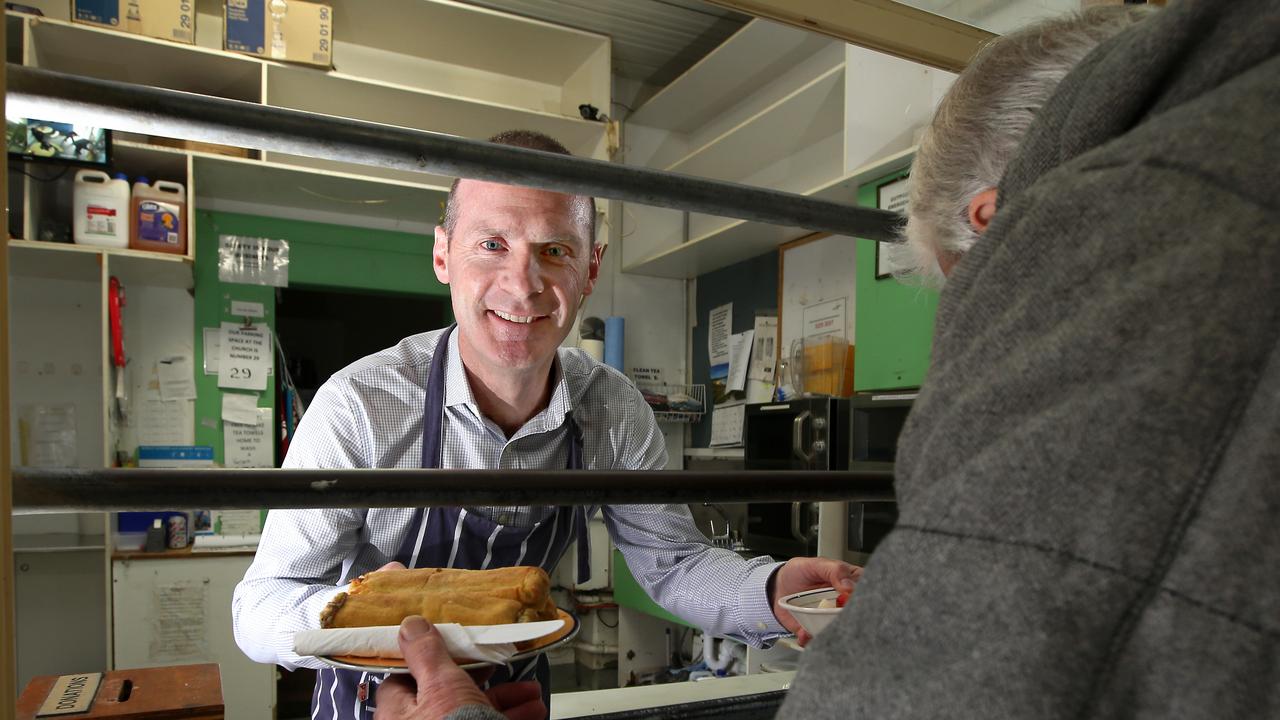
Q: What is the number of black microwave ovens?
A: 2